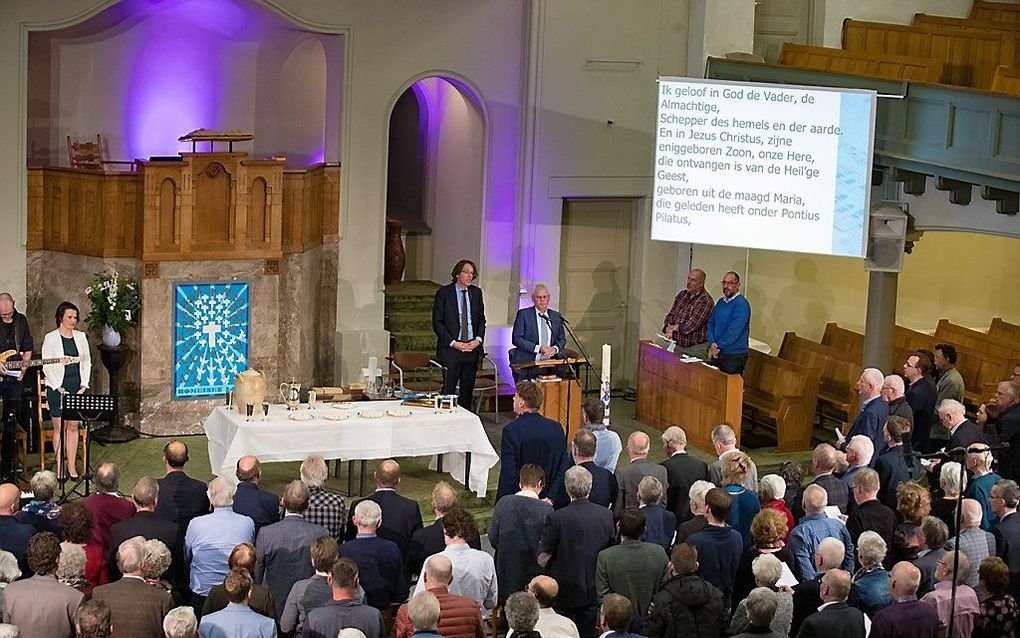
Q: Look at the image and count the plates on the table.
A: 5